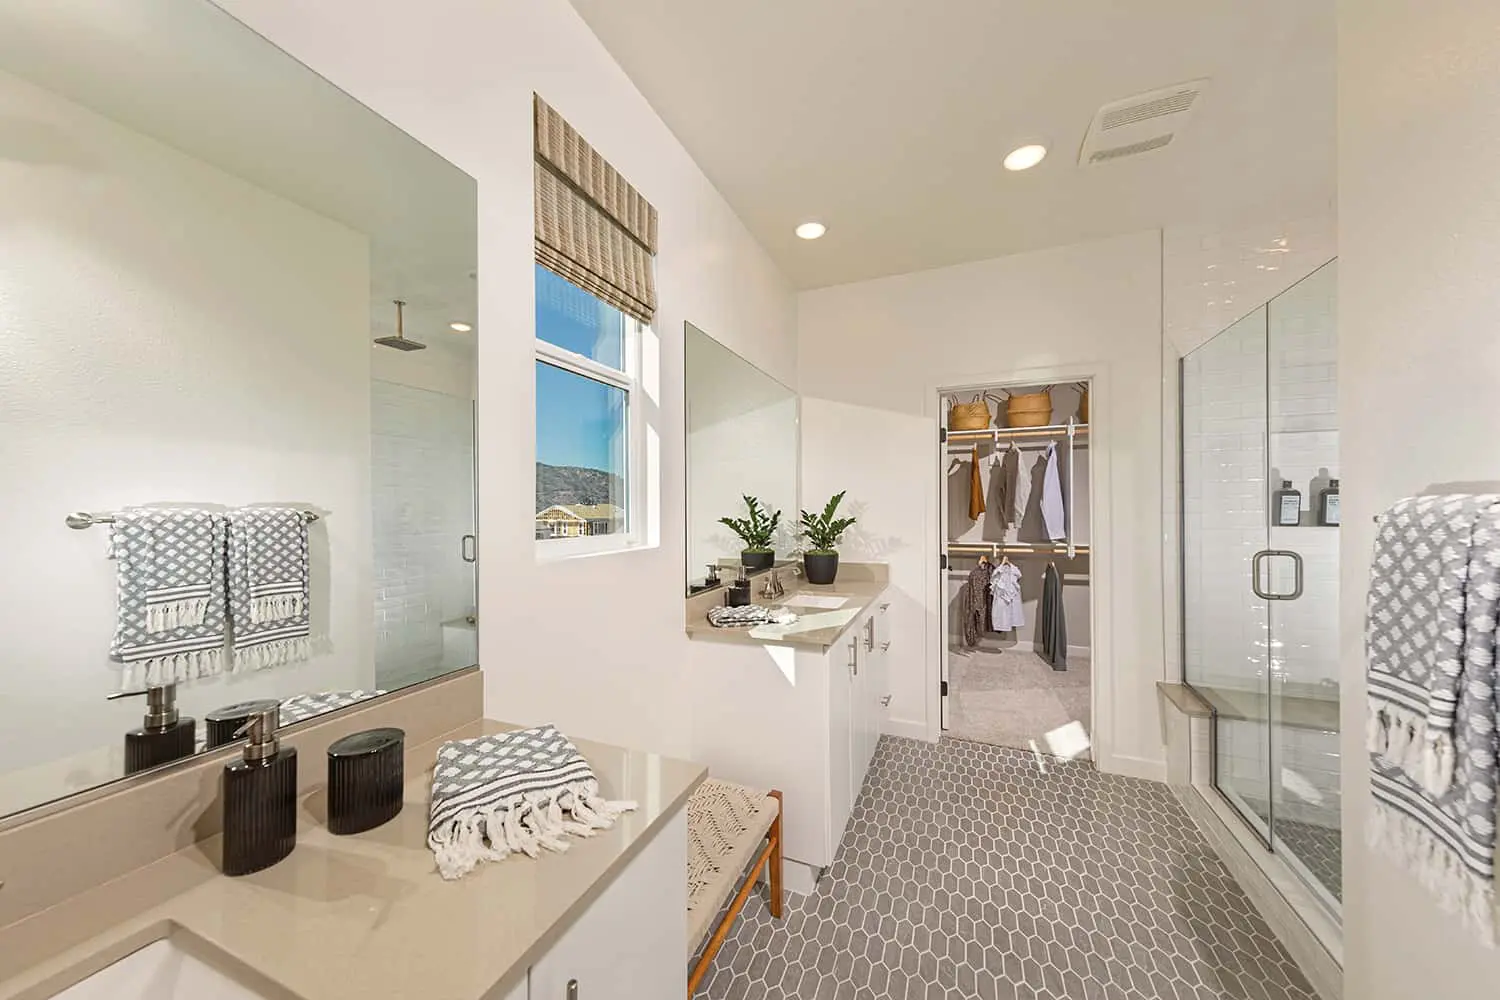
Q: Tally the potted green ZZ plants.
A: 1